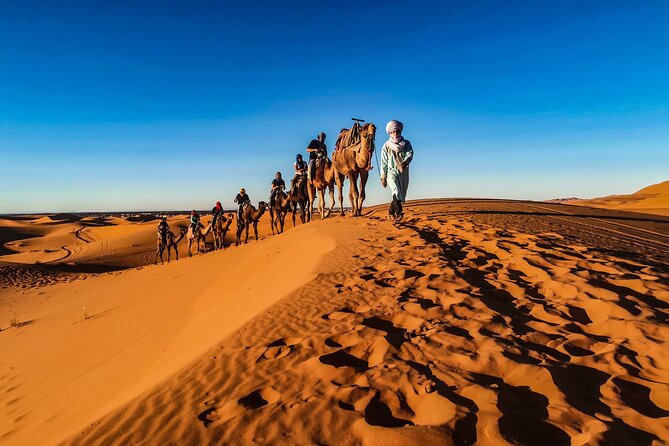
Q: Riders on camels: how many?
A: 7